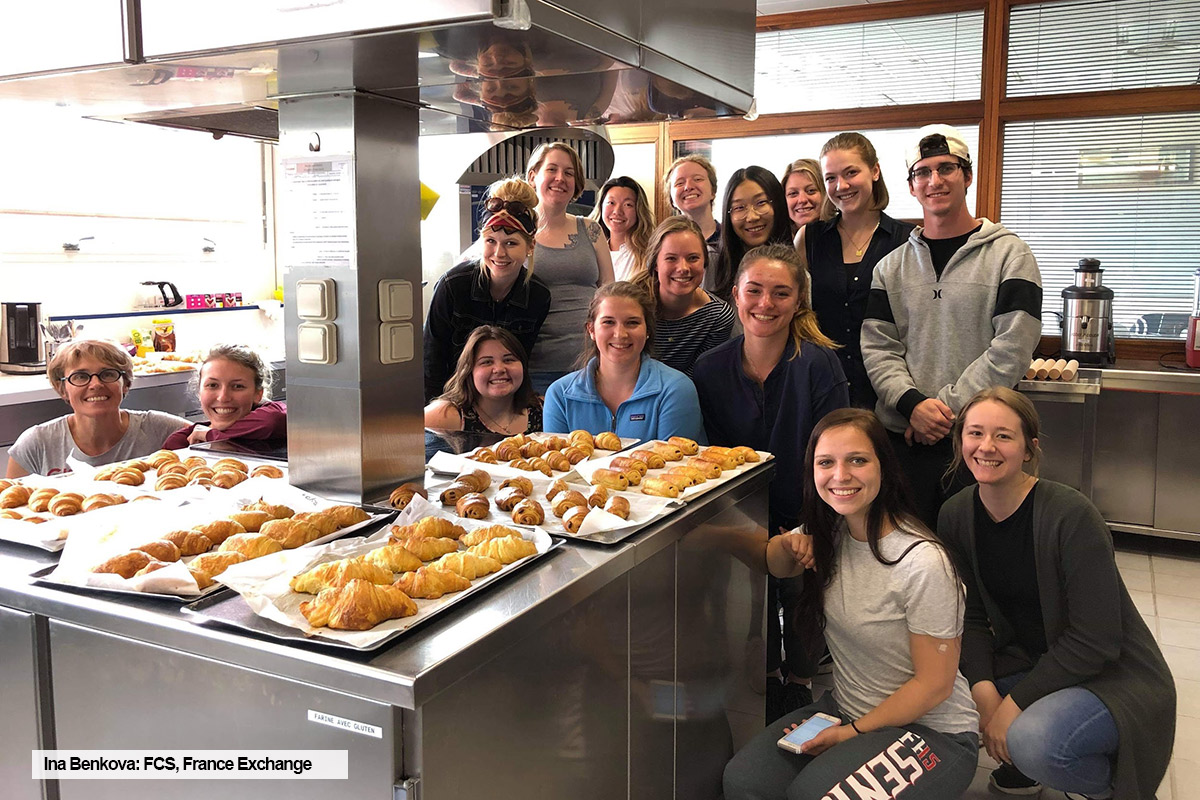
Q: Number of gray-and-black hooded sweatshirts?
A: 1